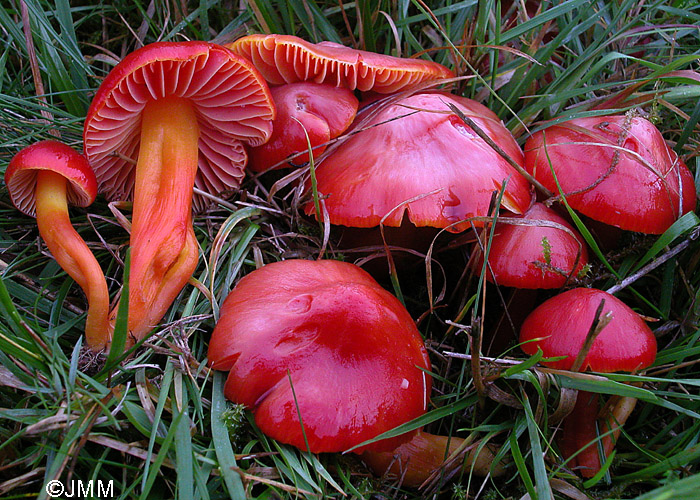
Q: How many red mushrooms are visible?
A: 9